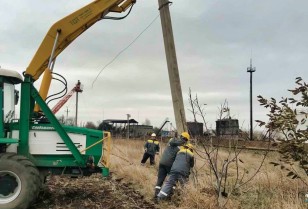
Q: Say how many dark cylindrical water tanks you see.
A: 2